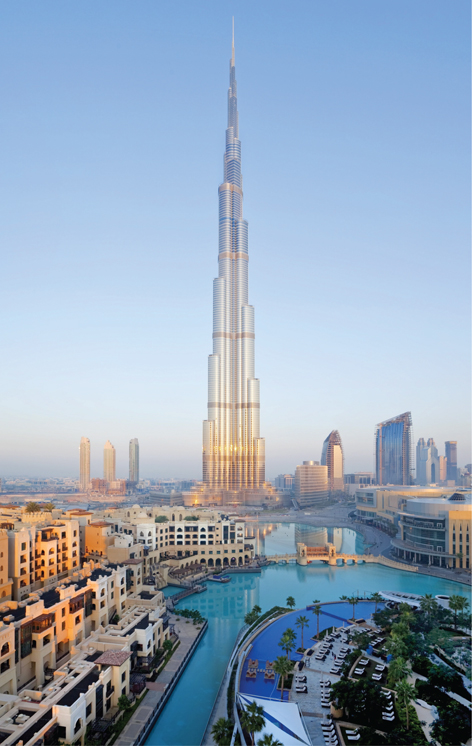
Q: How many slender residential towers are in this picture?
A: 3